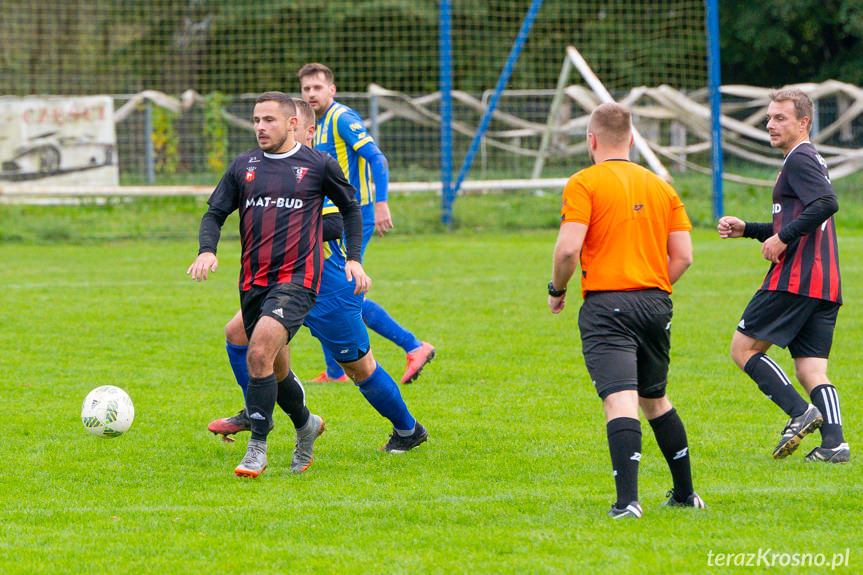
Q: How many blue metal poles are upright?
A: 2